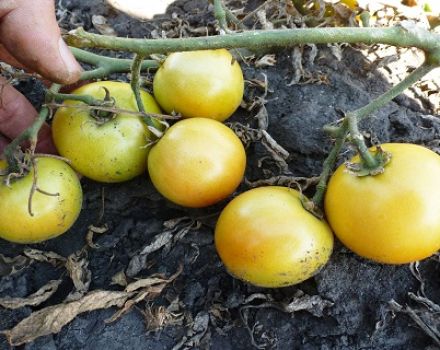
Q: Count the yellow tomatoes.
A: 6